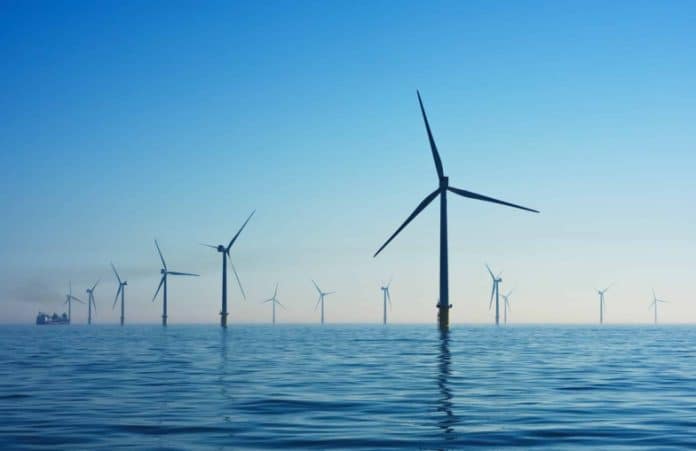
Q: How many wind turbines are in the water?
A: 13